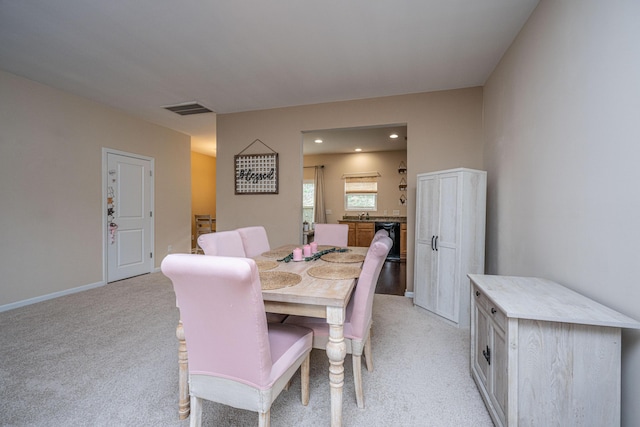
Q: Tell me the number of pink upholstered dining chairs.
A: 6